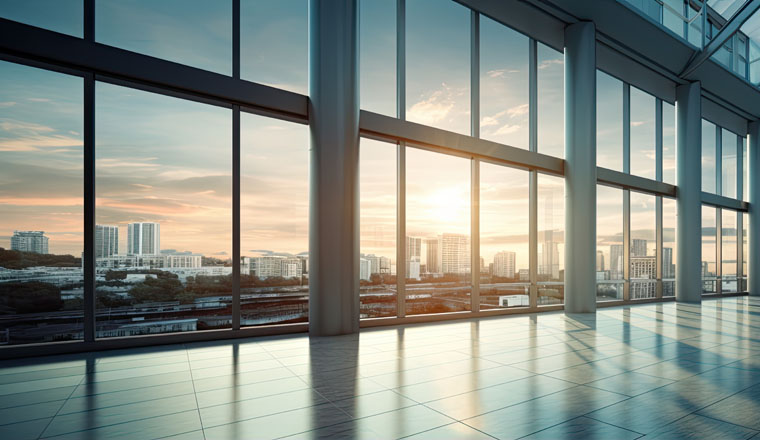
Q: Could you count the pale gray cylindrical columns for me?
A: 4